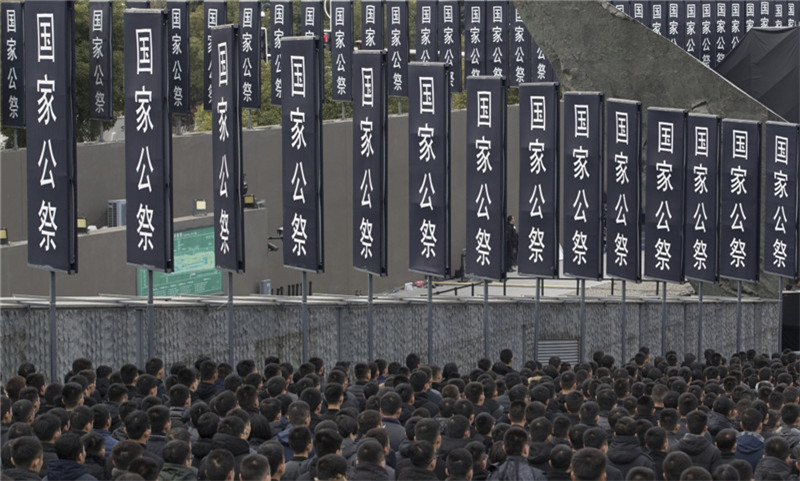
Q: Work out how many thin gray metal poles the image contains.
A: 14